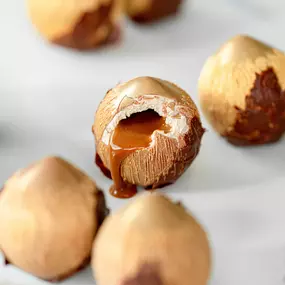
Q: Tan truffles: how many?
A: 6